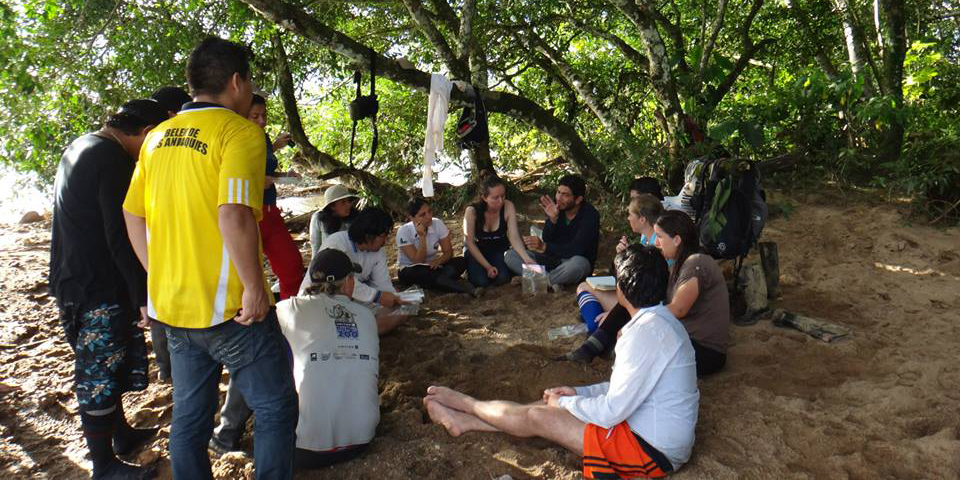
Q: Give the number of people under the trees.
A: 14